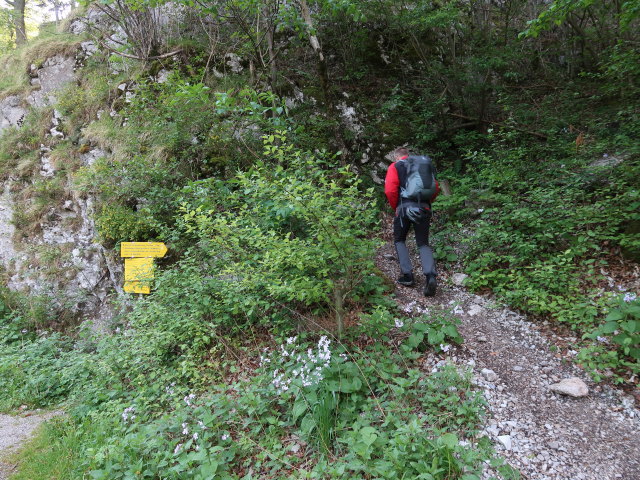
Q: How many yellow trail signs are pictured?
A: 3